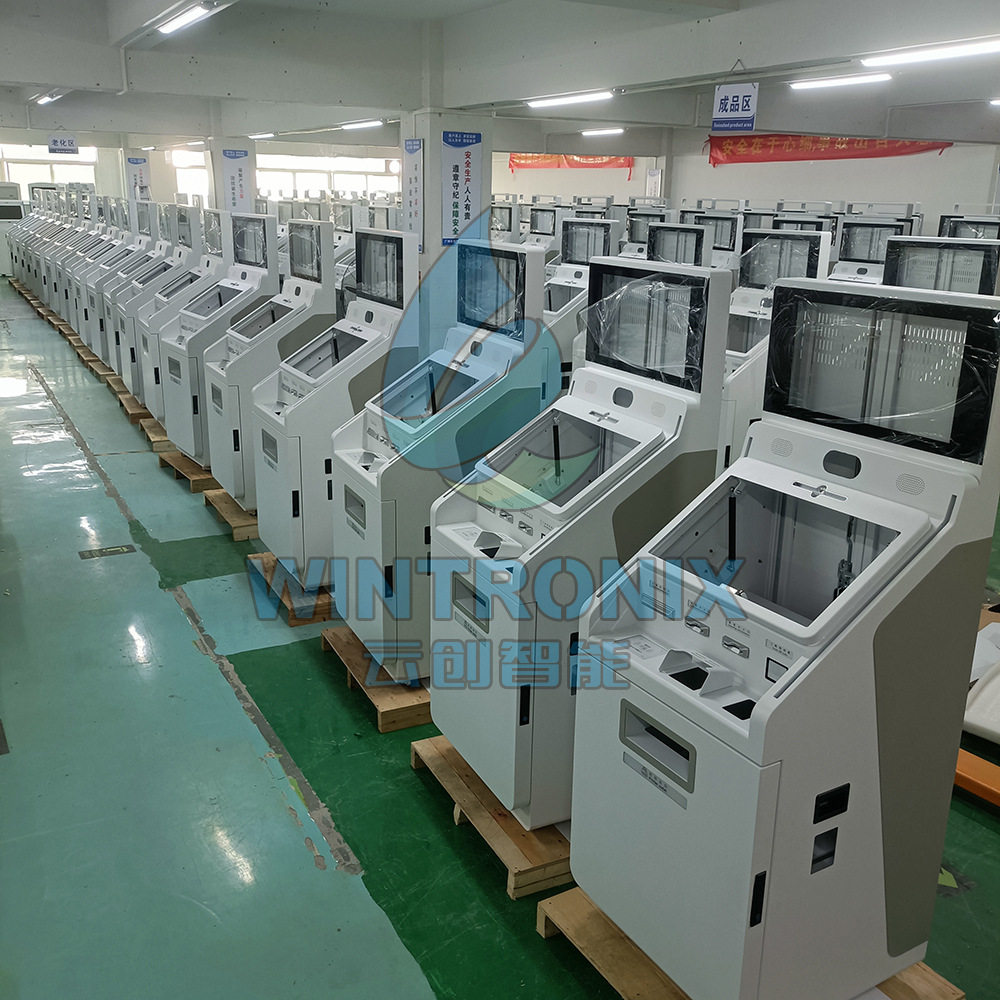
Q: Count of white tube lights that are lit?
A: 11